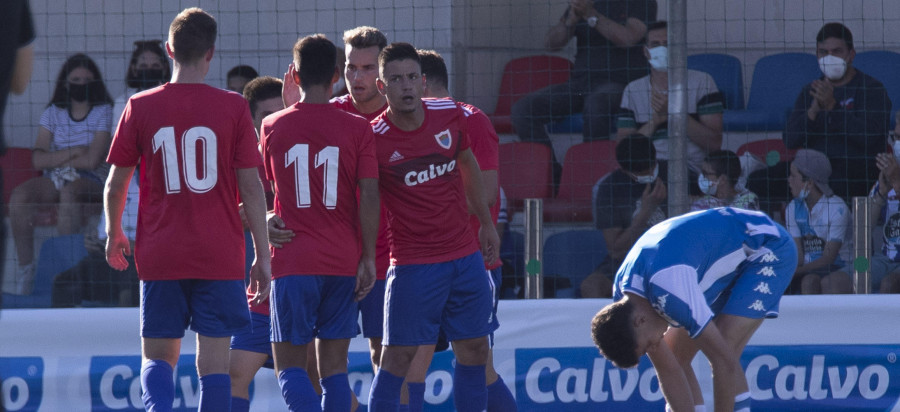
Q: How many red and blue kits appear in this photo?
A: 6